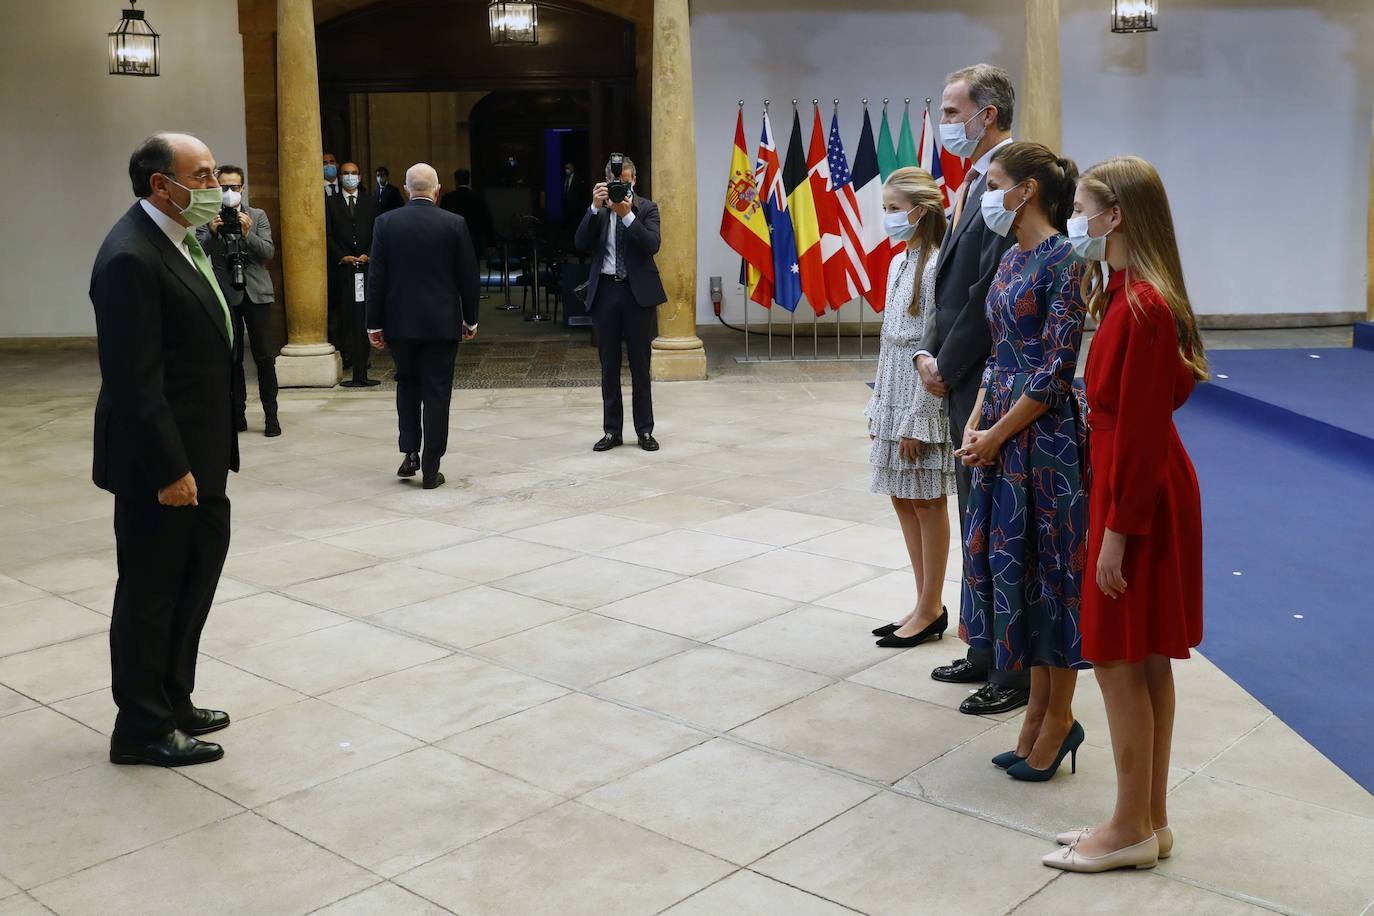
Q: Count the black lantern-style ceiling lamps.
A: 3